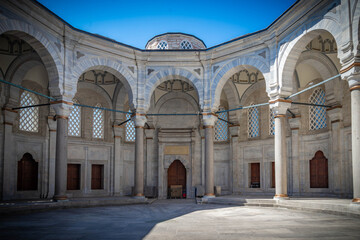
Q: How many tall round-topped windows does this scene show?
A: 8